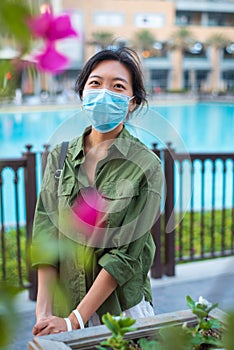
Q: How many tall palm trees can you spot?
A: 4